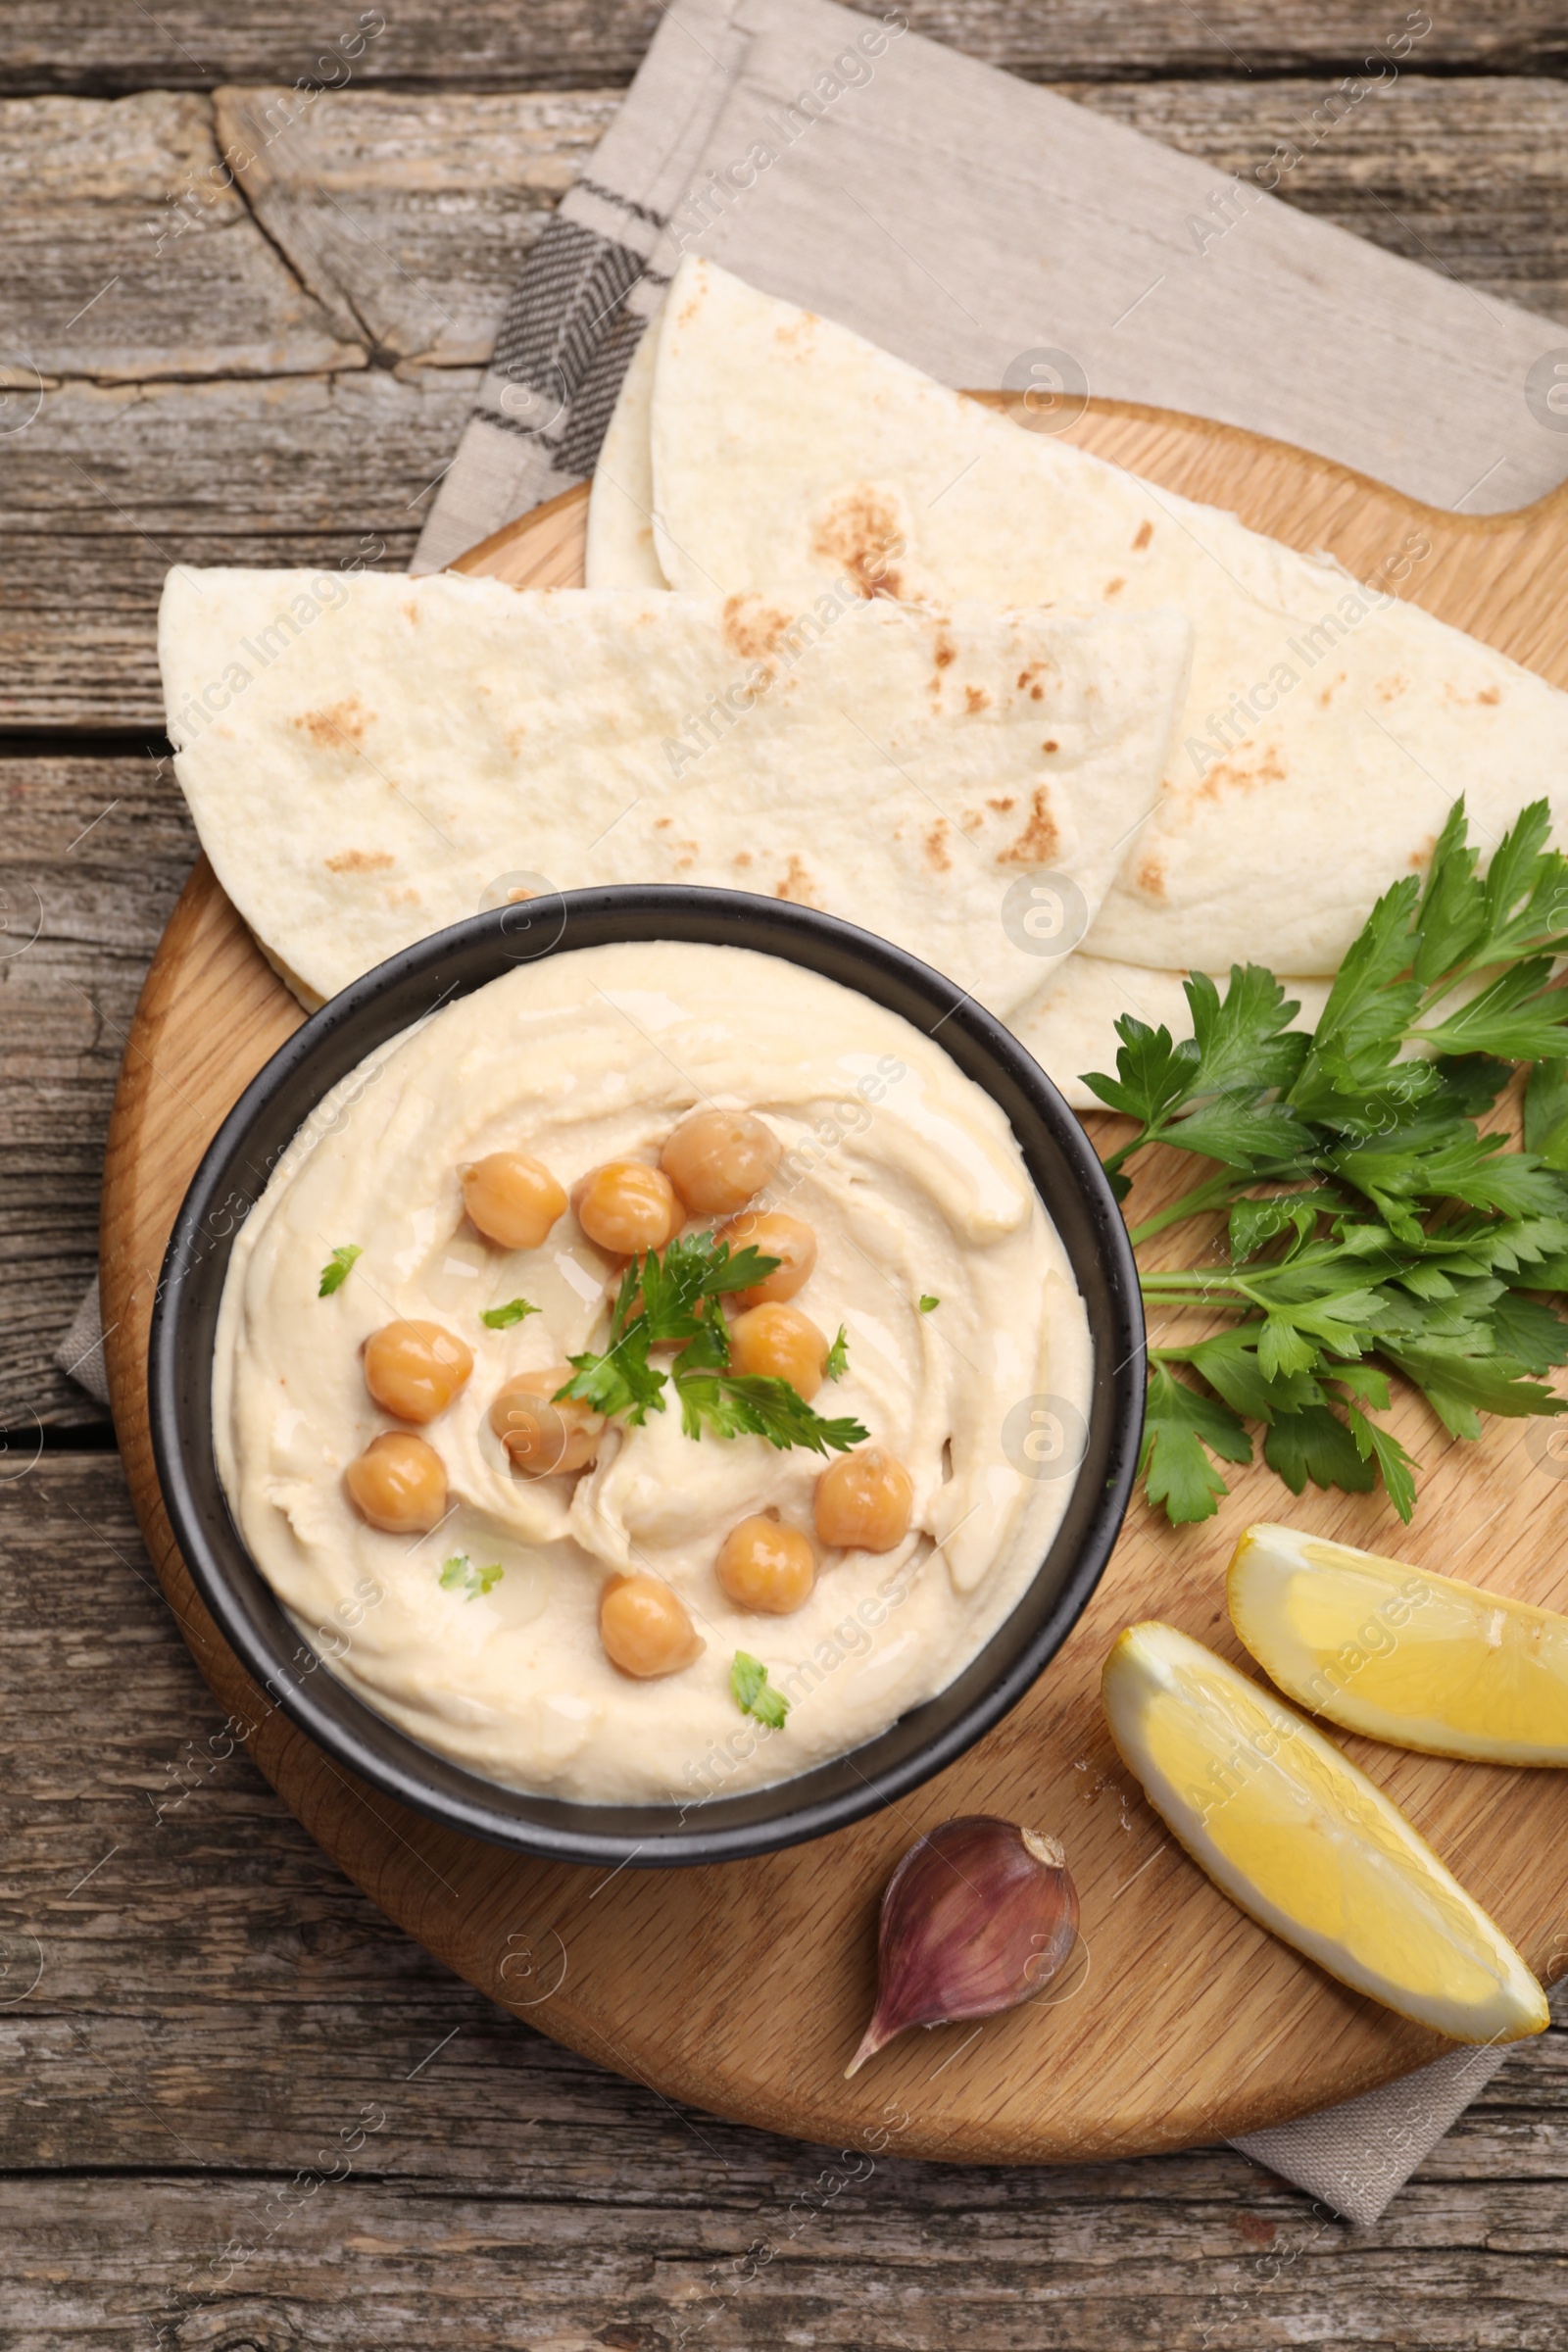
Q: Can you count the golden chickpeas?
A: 12